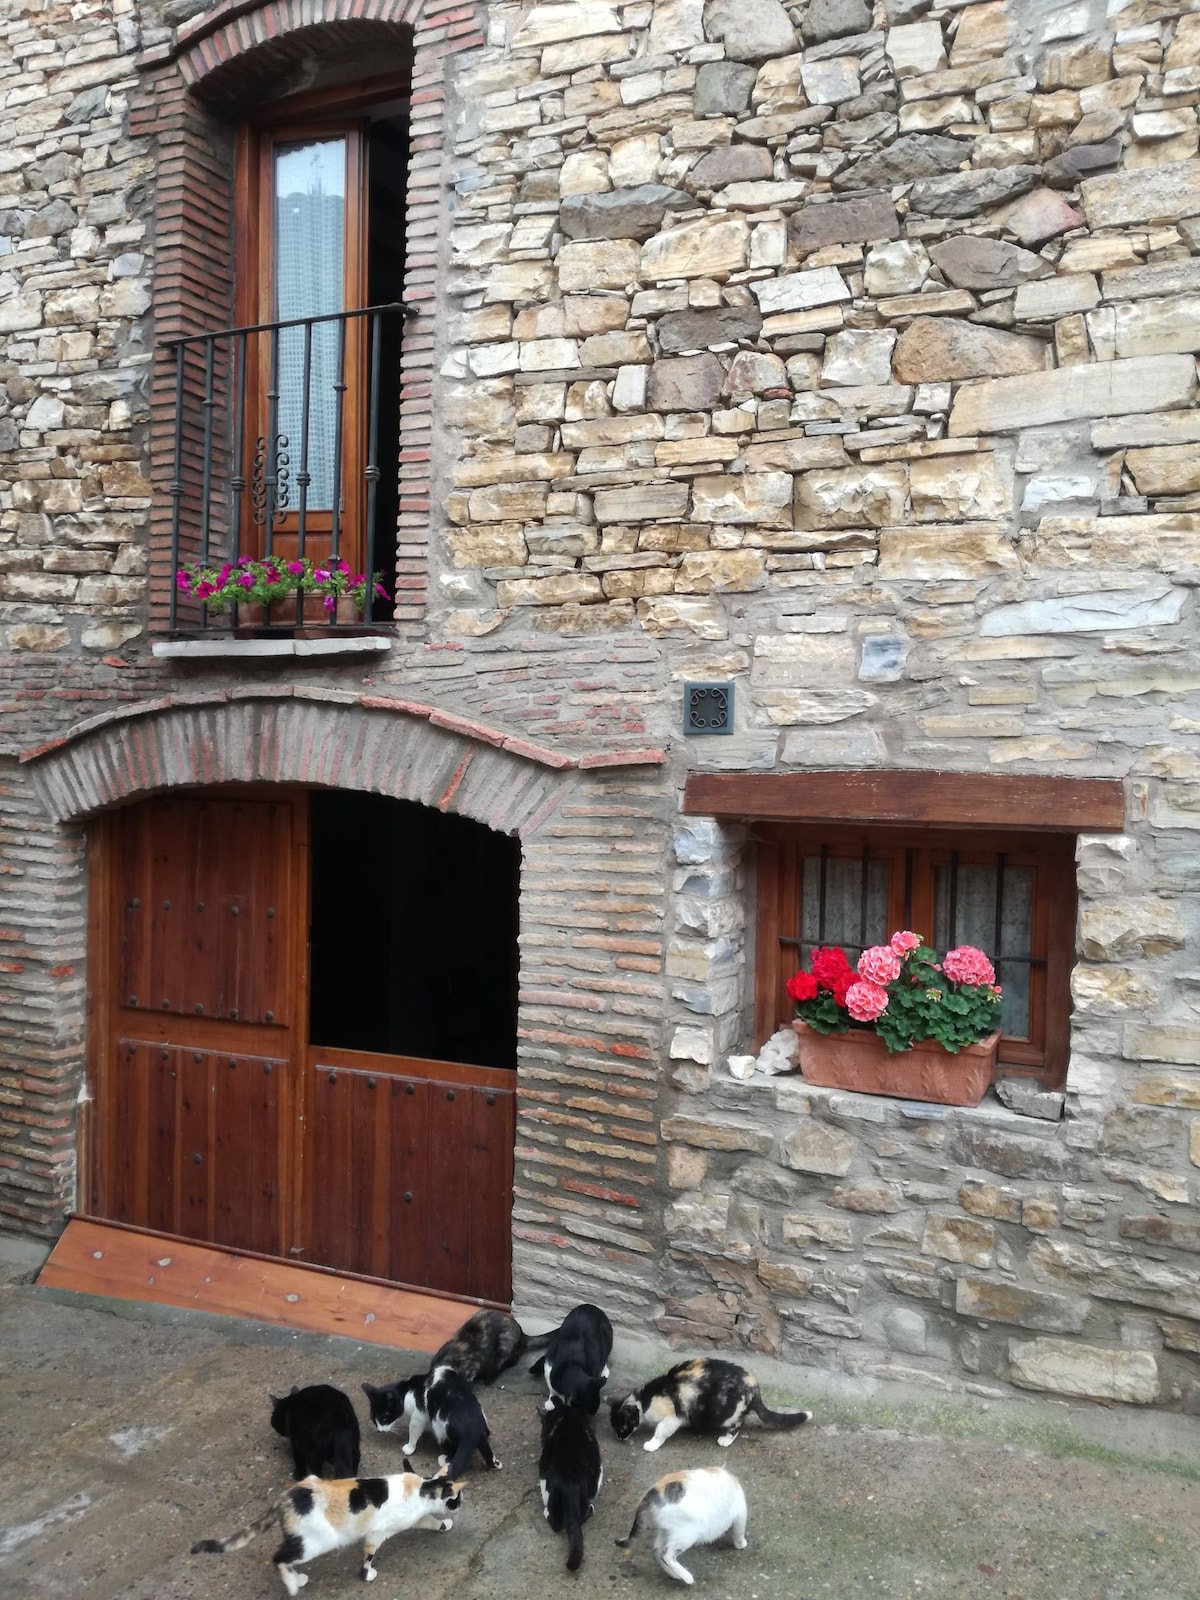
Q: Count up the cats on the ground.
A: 8